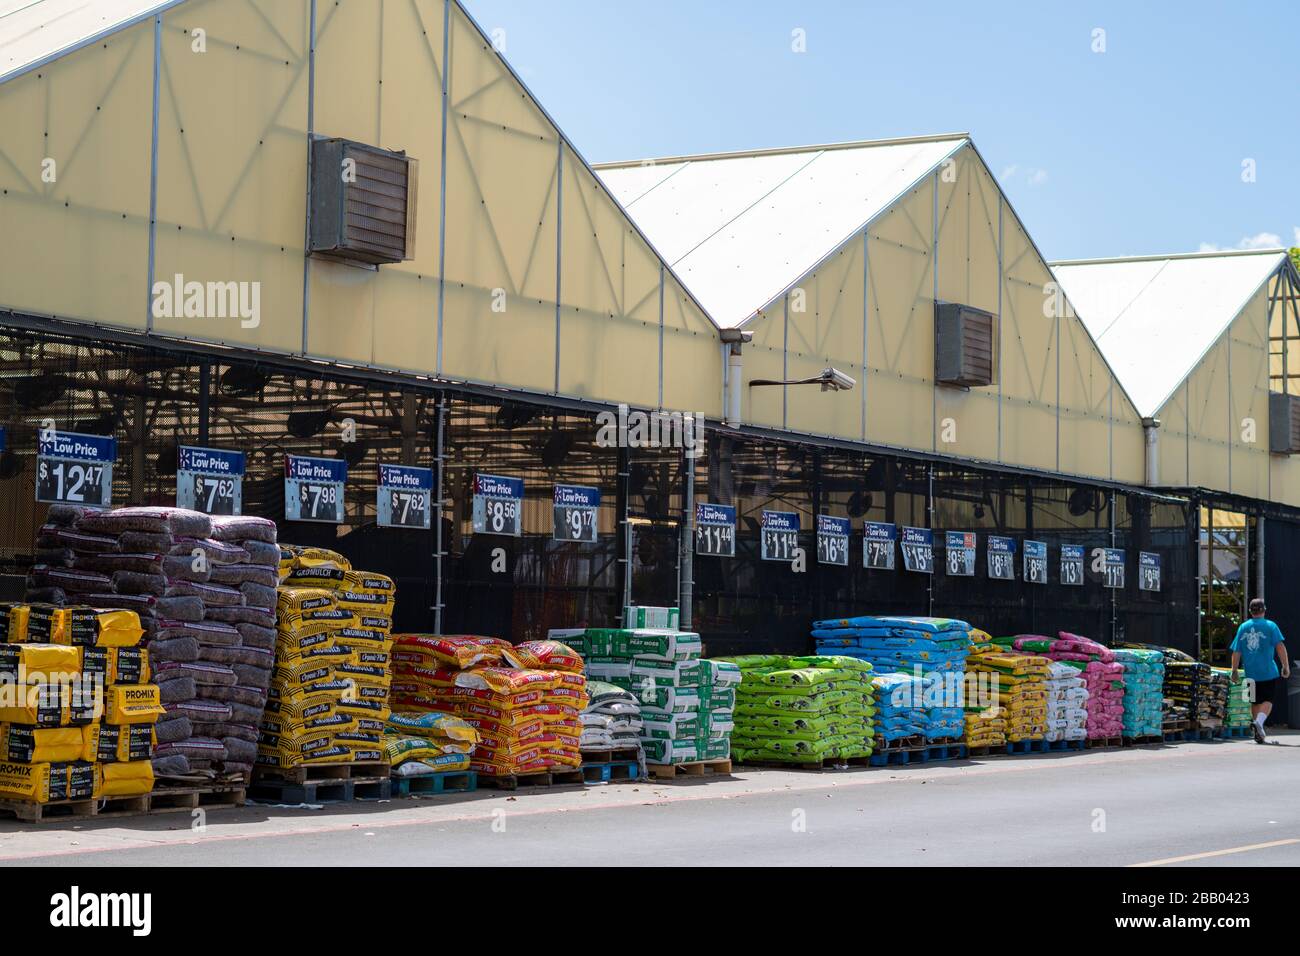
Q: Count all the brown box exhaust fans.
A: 3